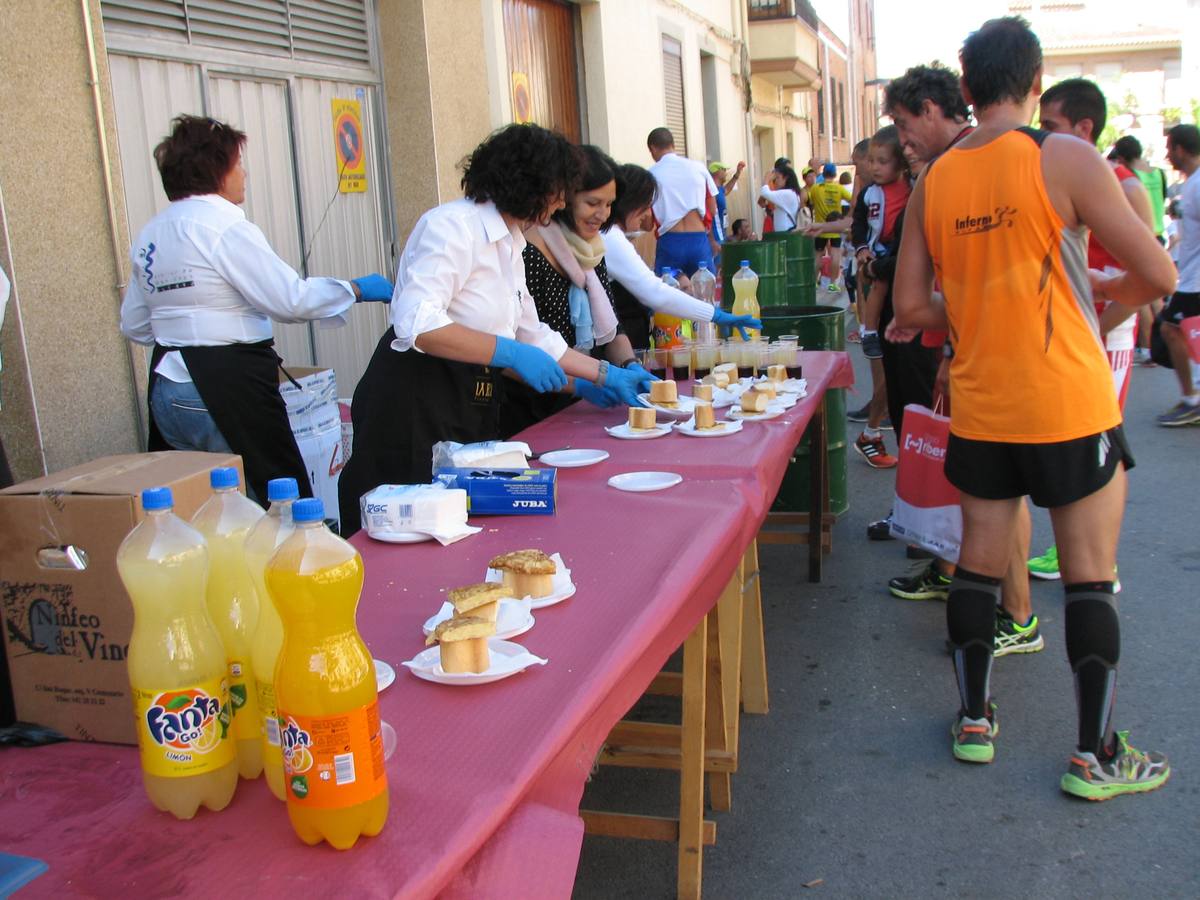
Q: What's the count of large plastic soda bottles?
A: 7